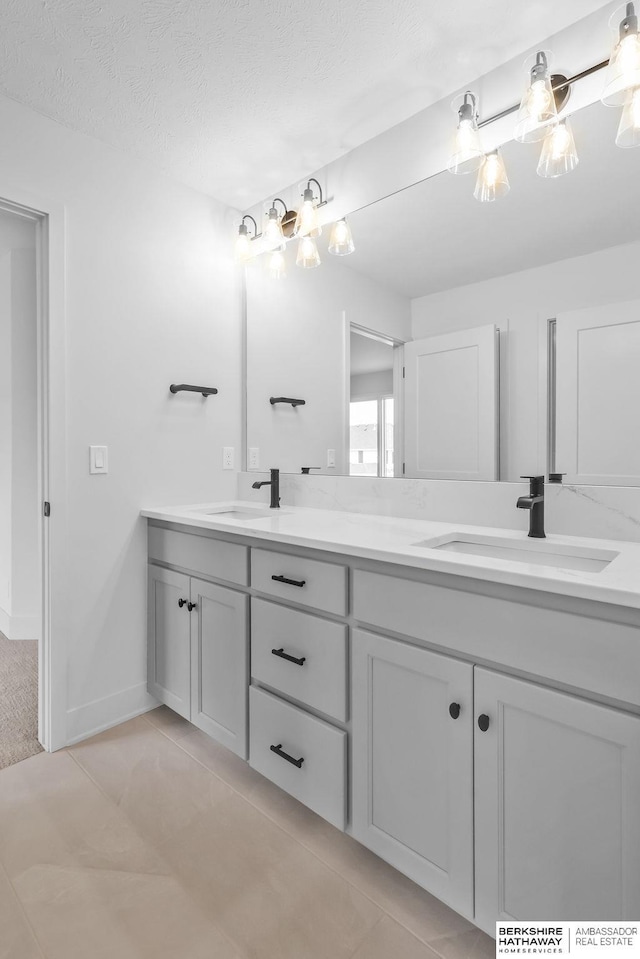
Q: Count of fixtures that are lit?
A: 2